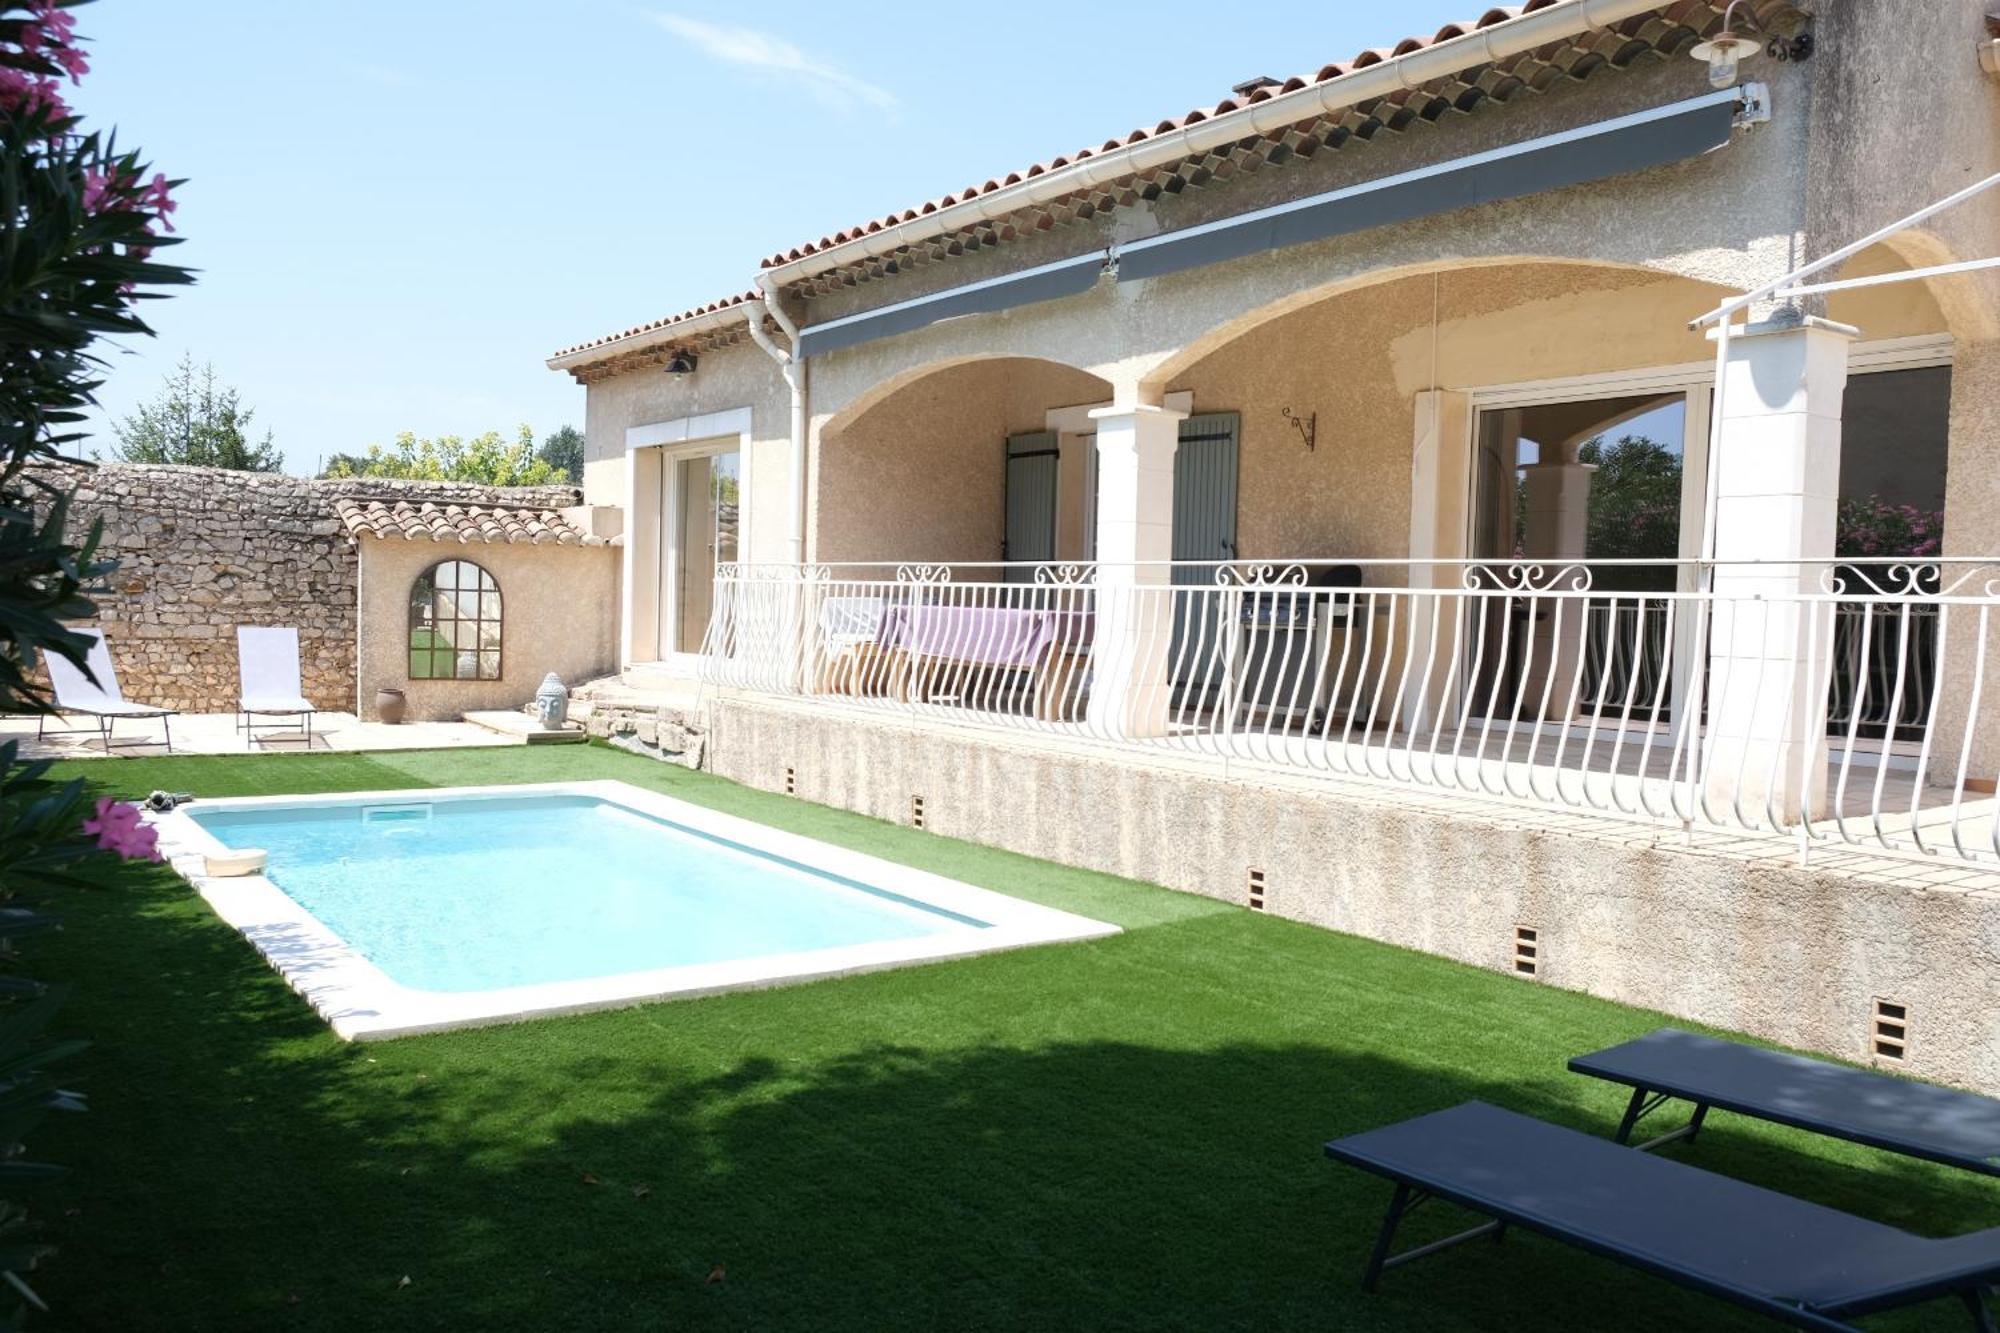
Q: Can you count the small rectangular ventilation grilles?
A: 5